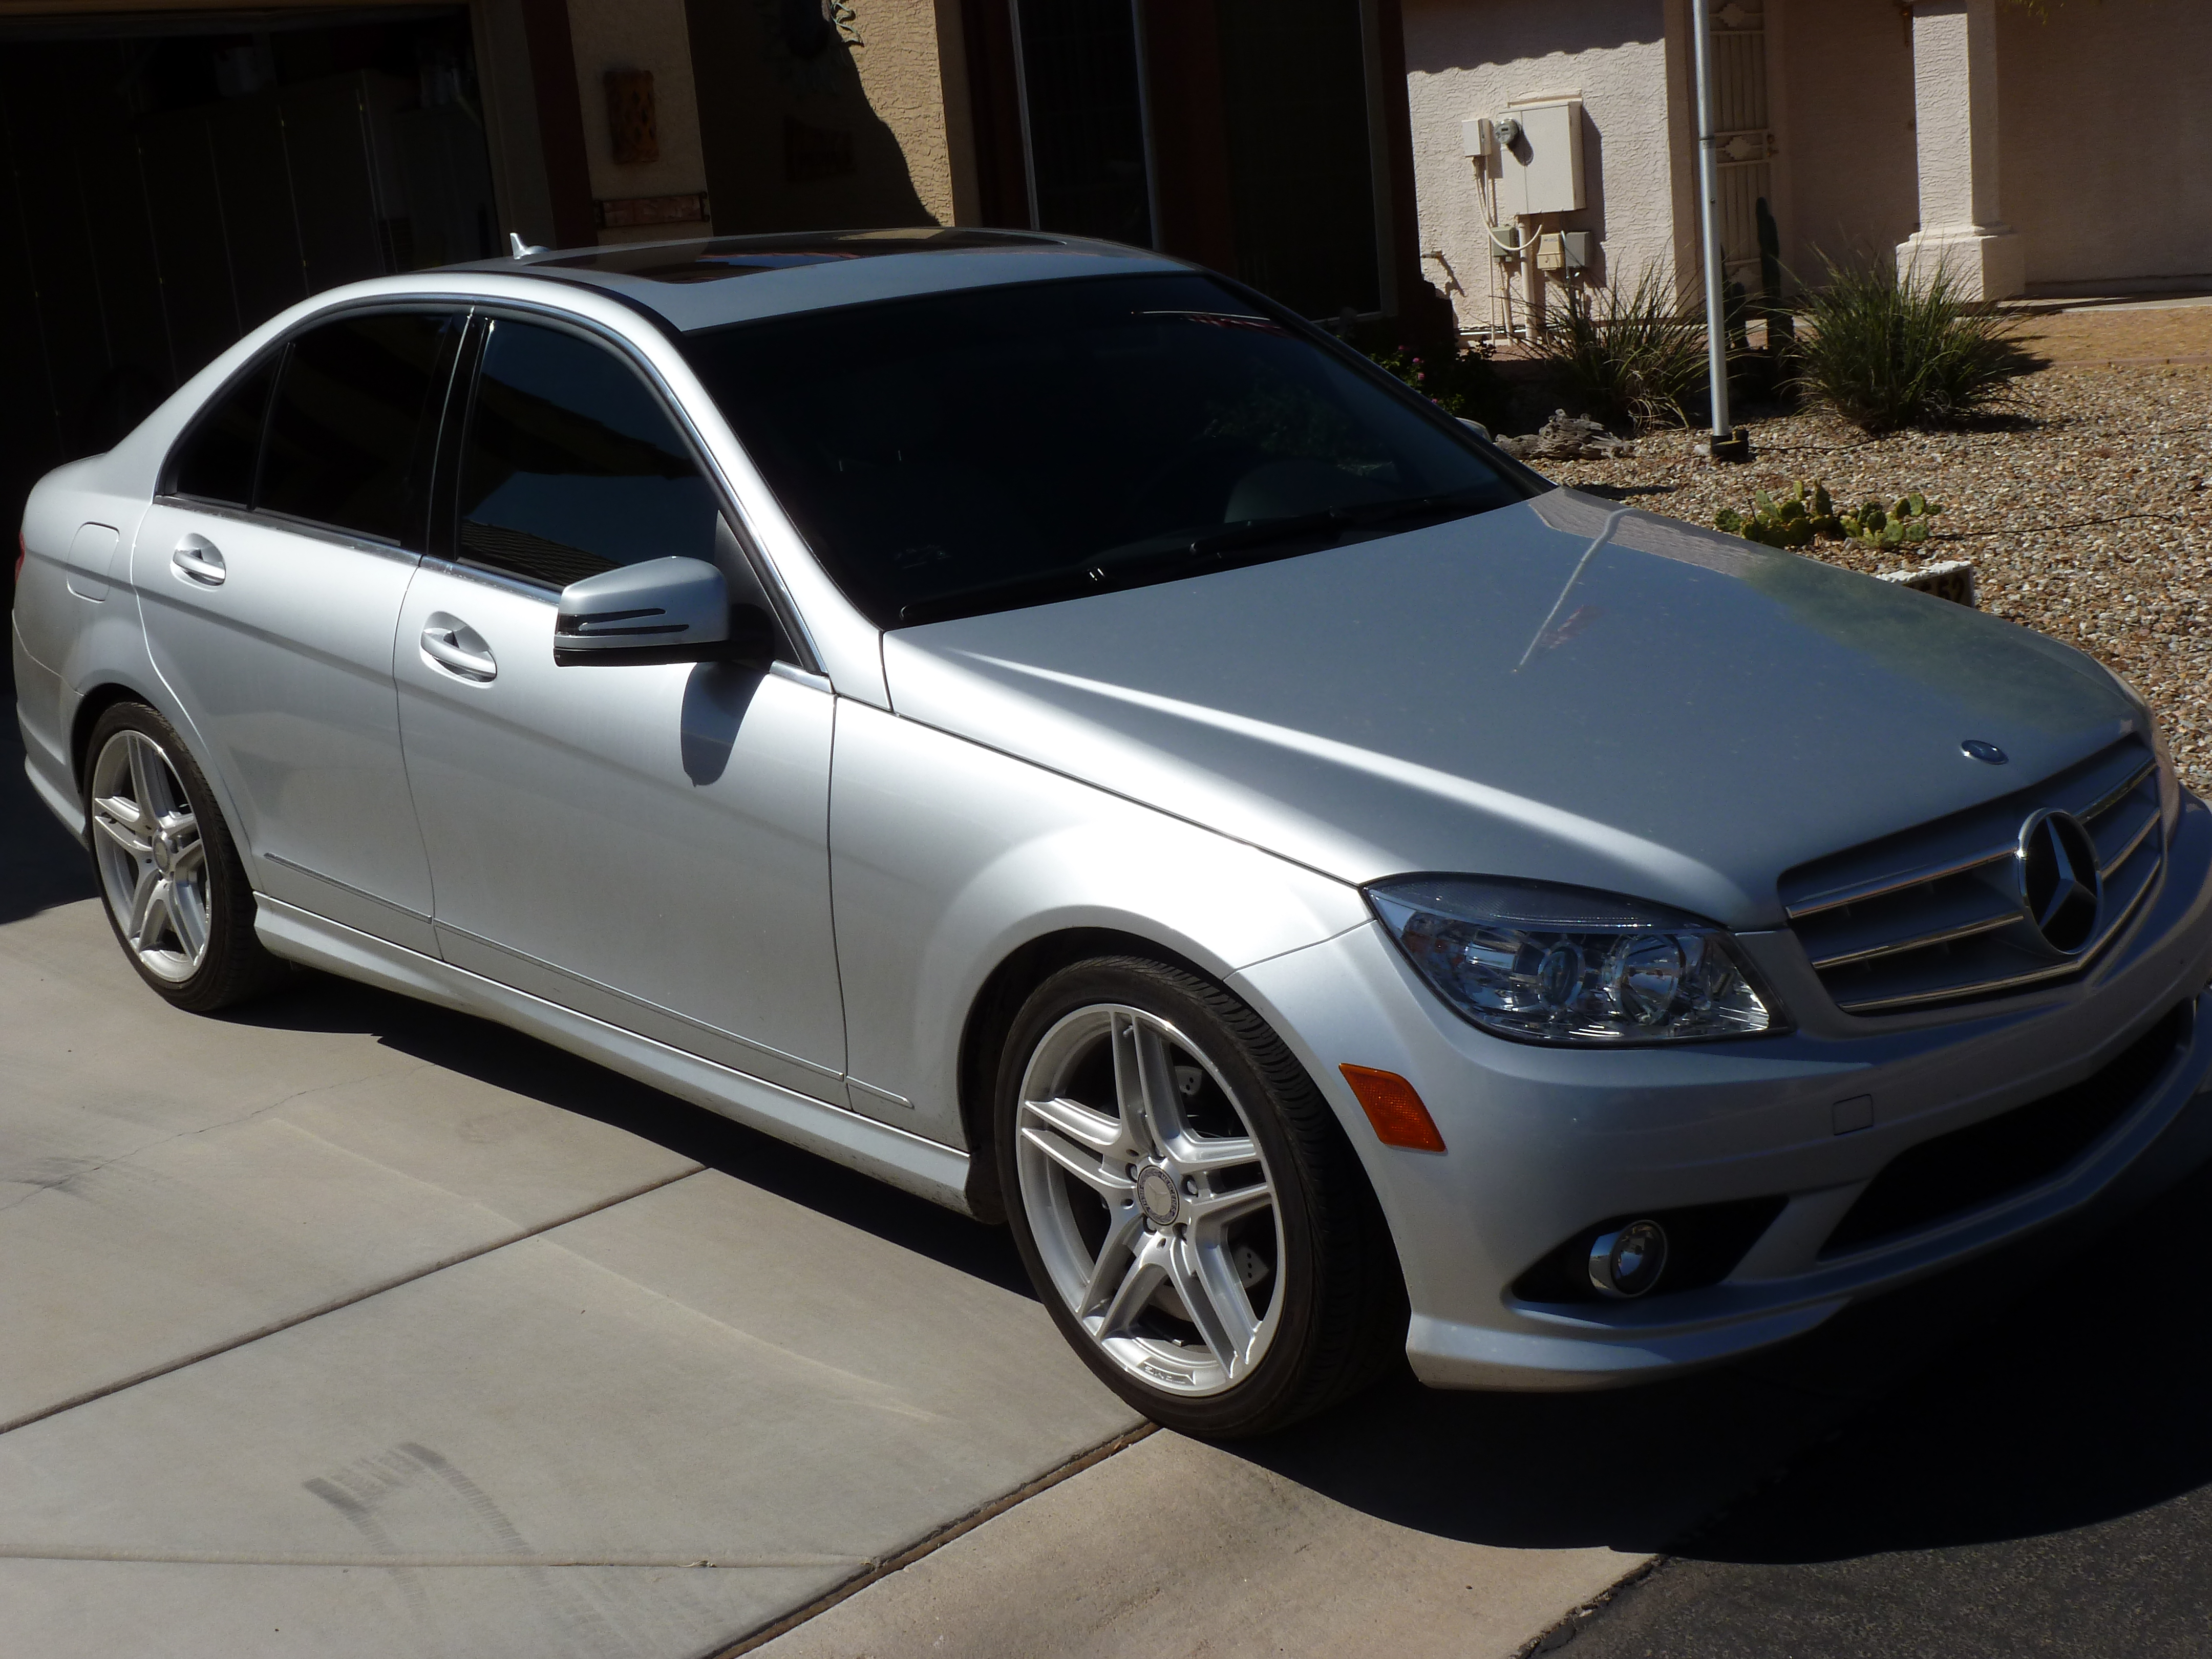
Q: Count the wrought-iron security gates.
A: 1